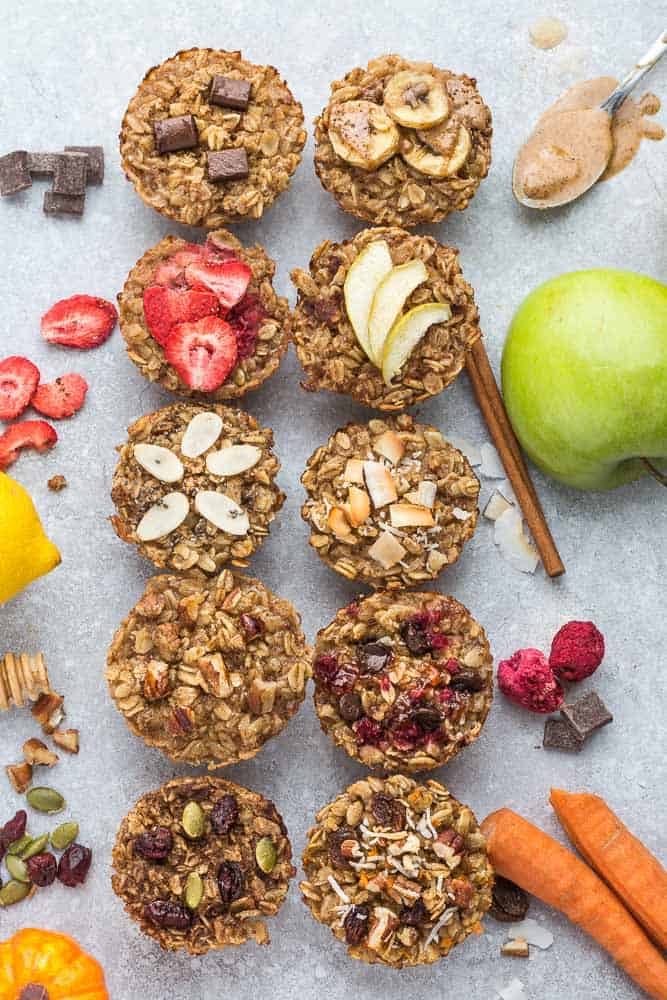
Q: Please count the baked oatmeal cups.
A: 10